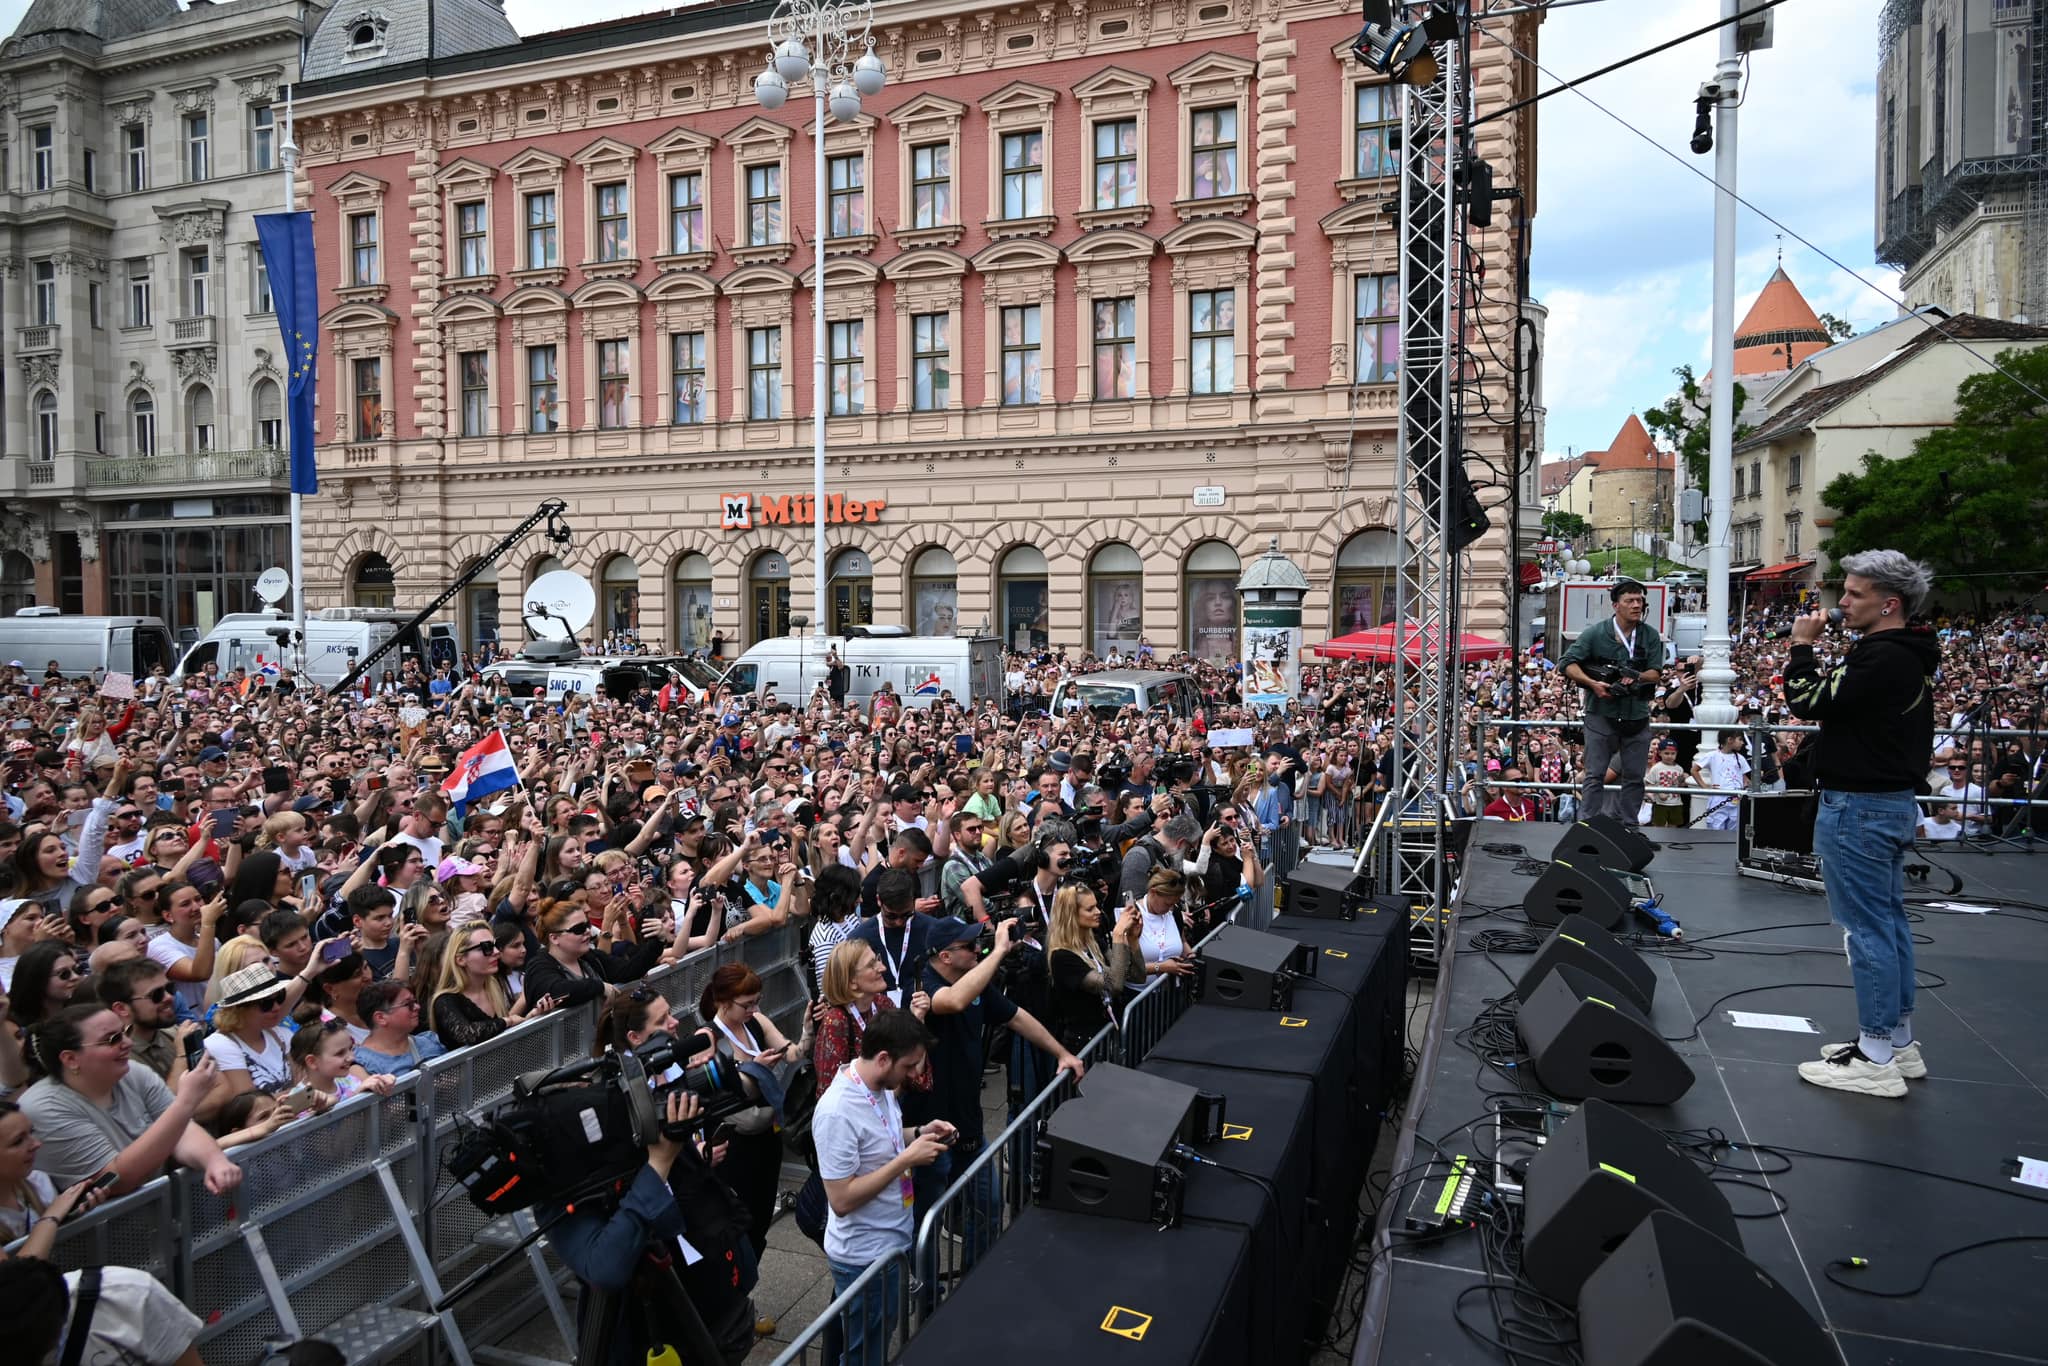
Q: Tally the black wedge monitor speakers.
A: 6